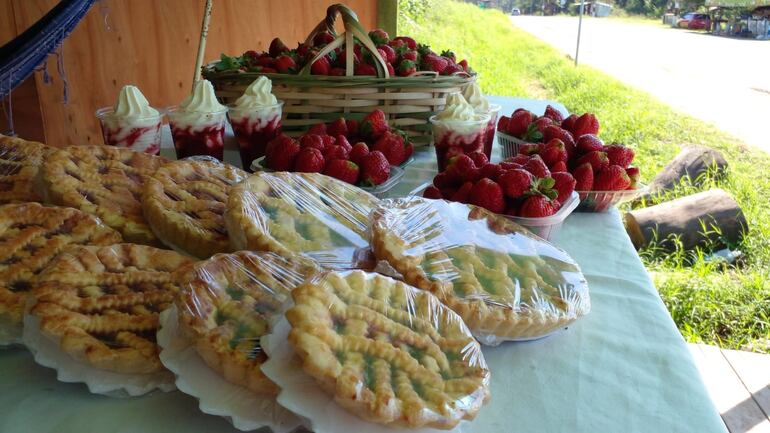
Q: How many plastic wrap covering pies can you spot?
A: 9